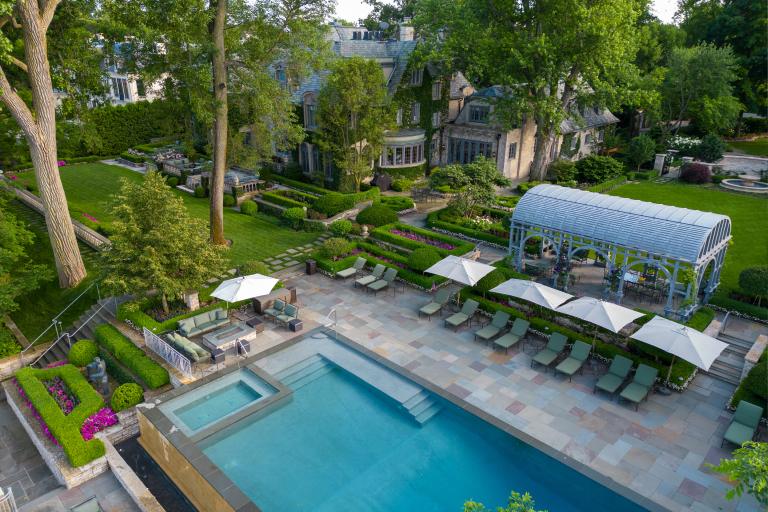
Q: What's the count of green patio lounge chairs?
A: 12